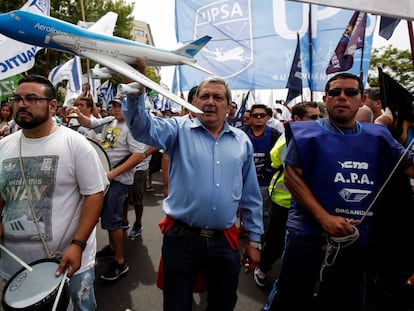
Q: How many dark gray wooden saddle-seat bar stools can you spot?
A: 0